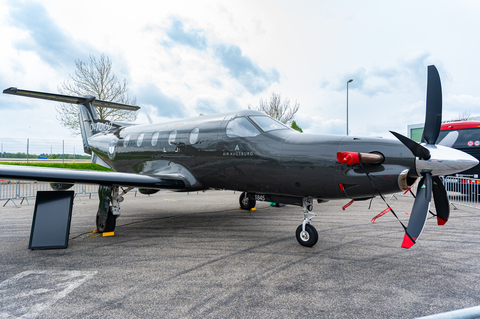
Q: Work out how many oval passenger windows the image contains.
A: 5